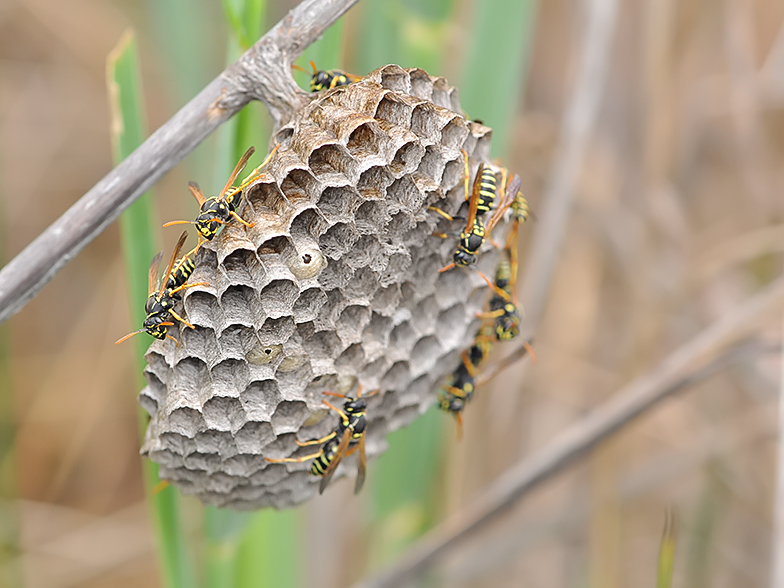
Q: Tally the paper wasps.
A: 8